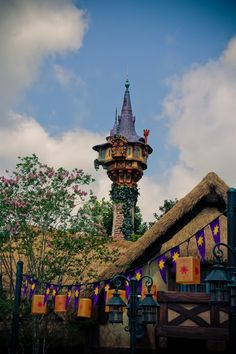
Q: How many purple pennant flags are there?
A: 14